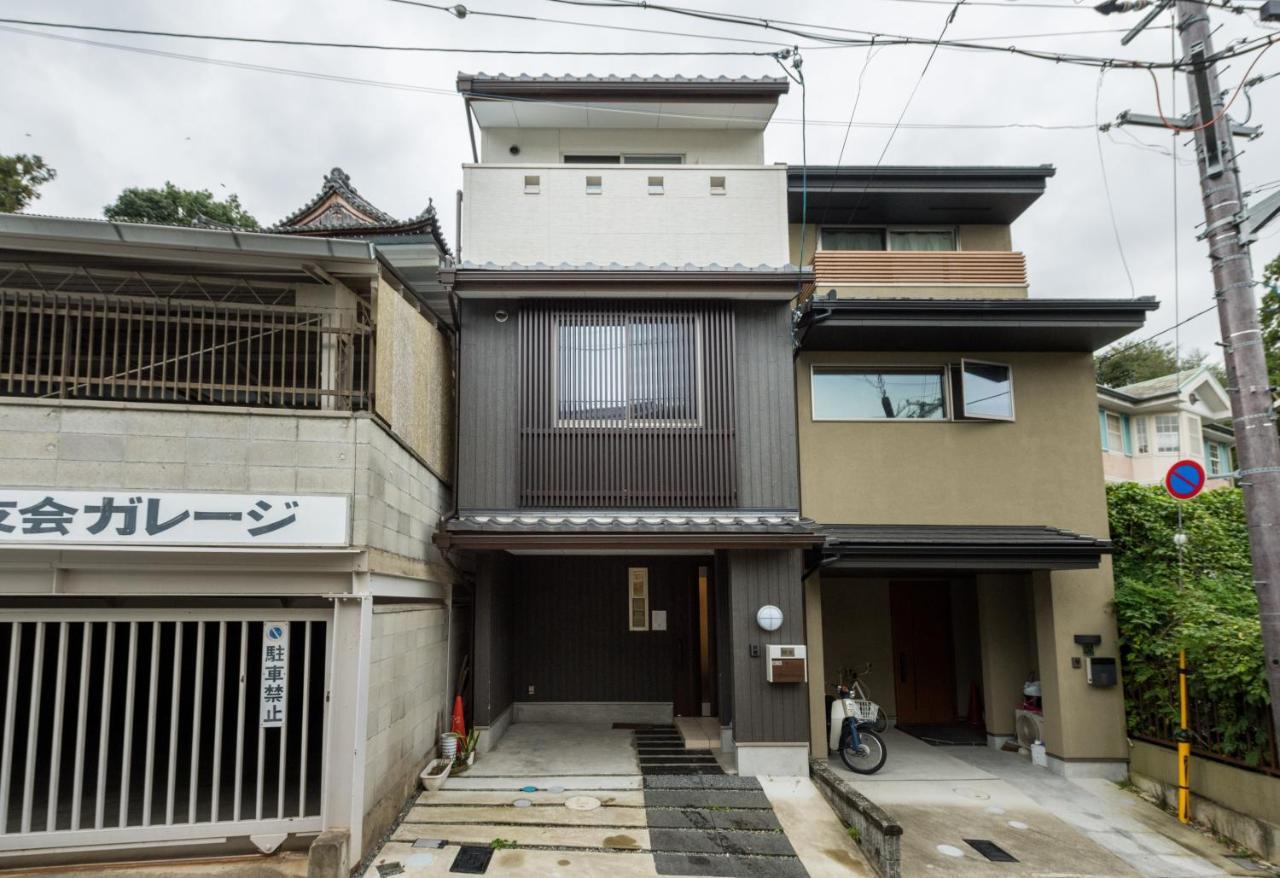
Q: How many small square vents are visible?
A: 4